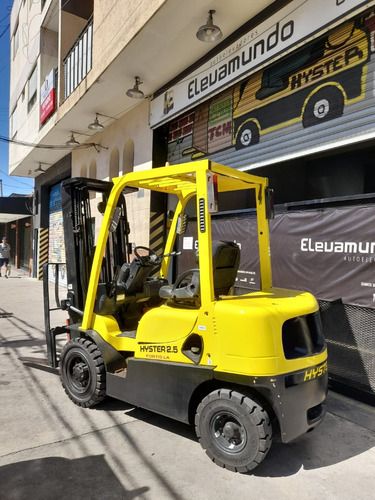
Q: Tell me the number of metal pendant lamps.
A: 5